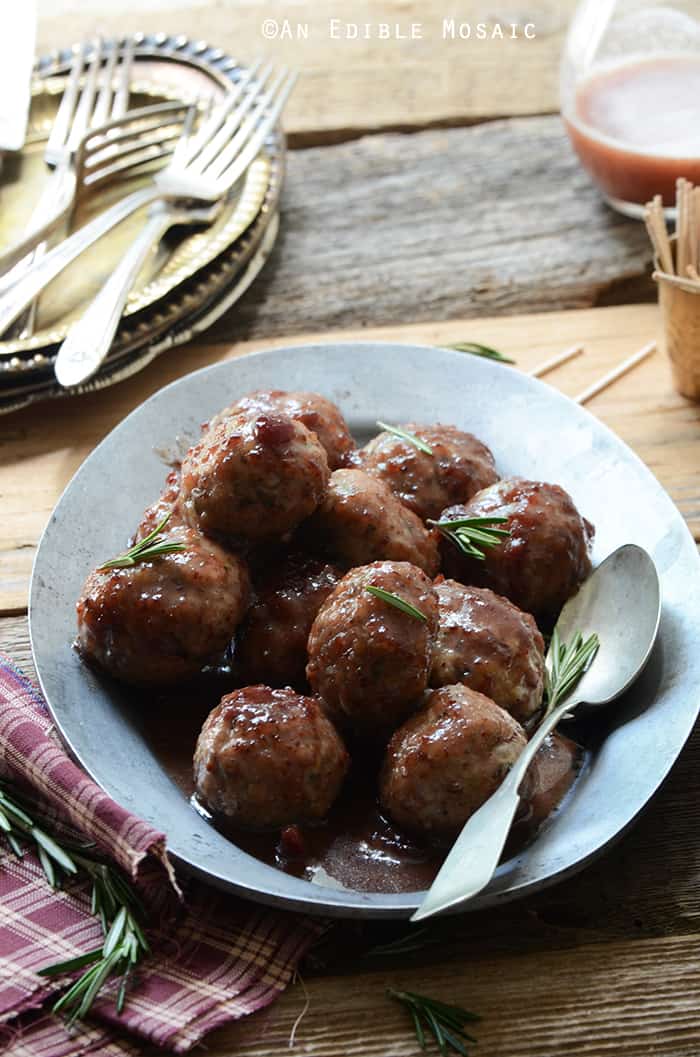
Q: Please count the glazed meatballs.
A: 12